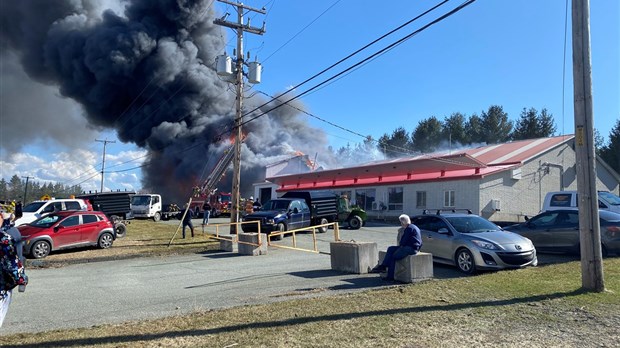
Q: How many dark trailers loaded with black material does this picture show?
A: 2